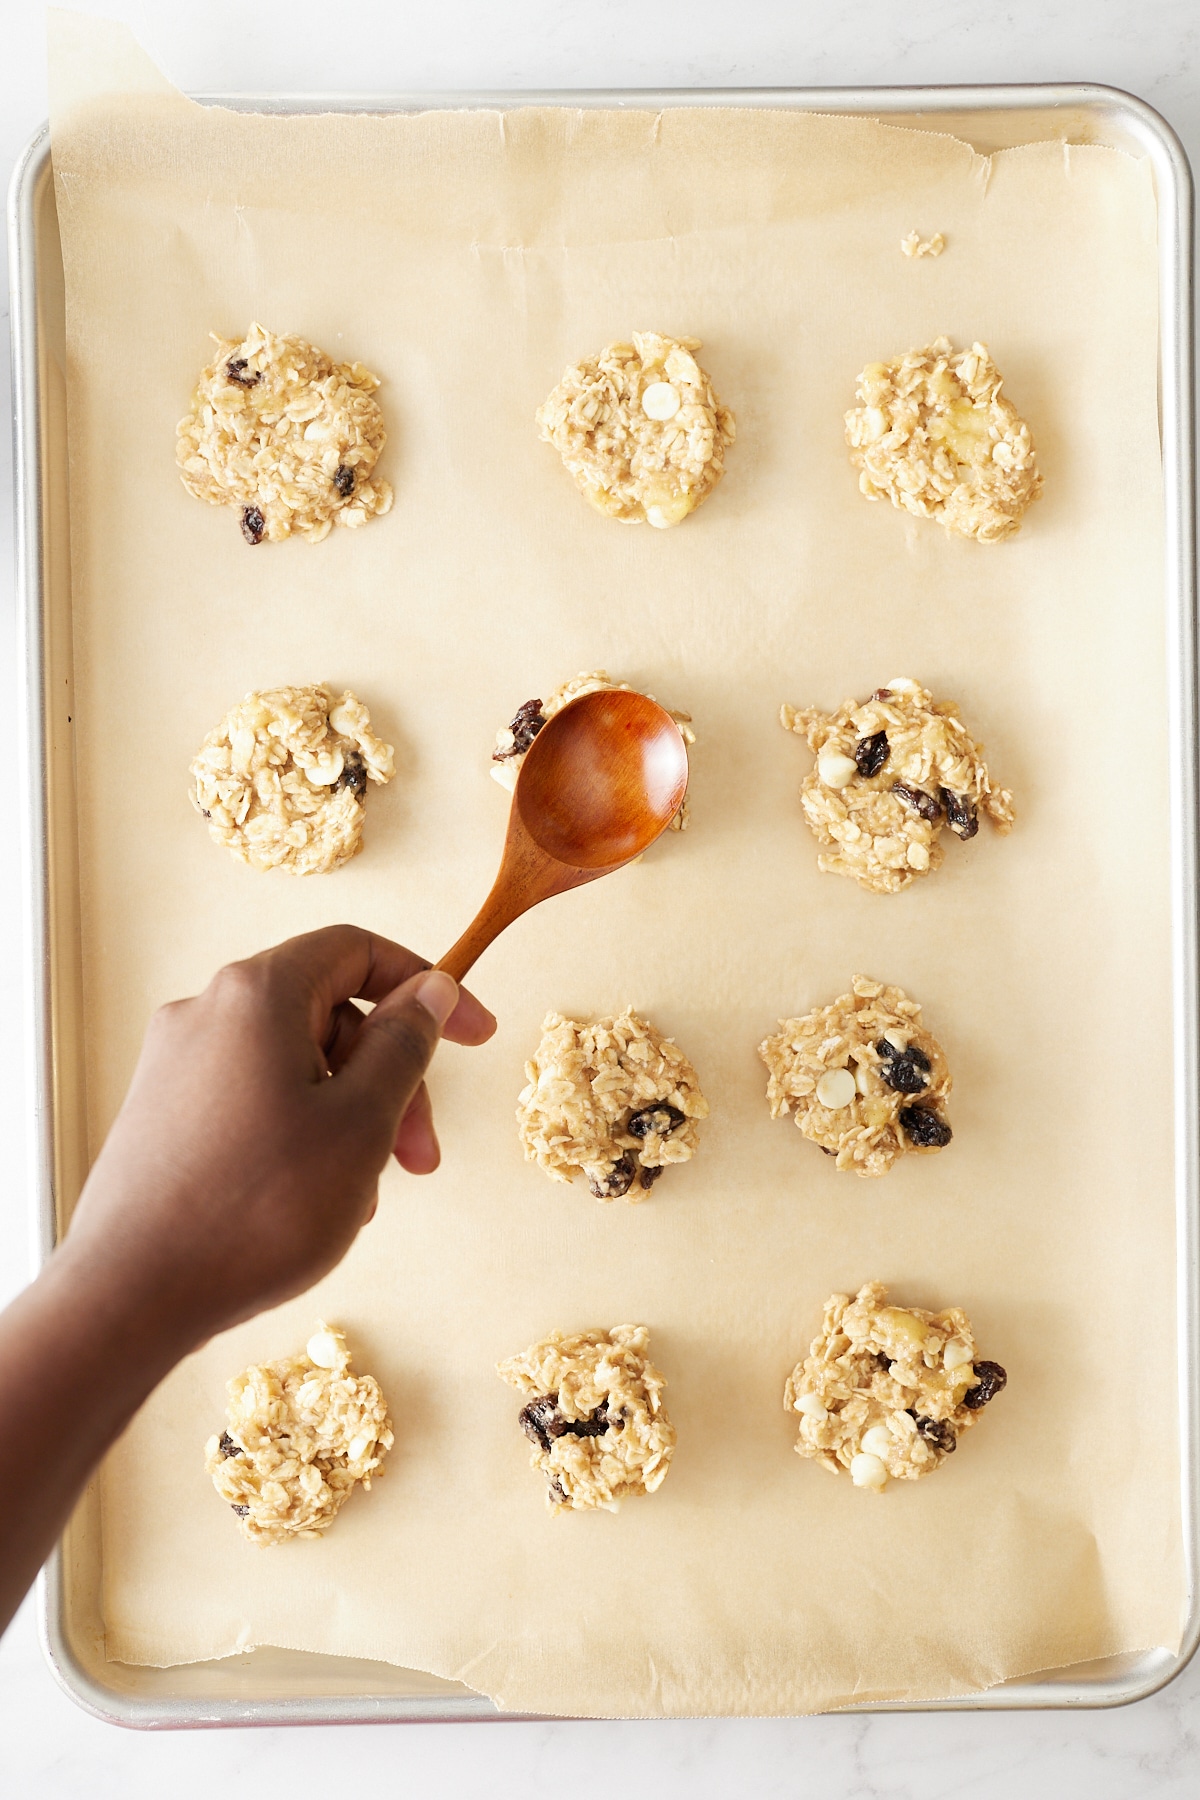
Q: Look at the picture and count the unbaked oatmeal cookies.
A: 11